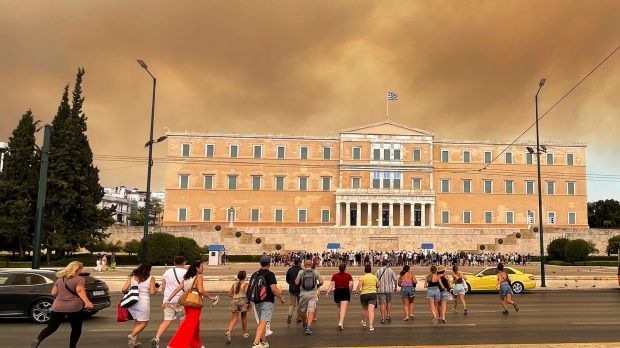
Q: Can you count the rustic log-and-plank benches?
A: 0